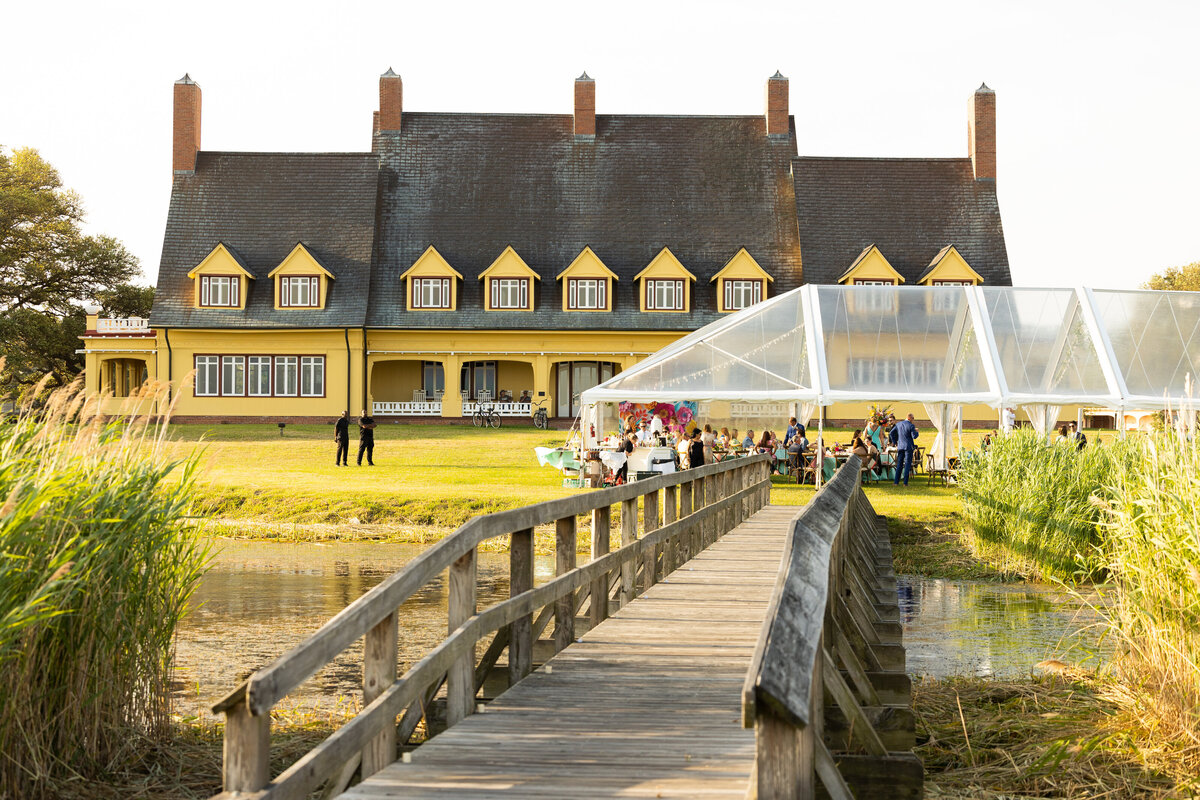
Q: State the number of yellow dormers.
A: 9